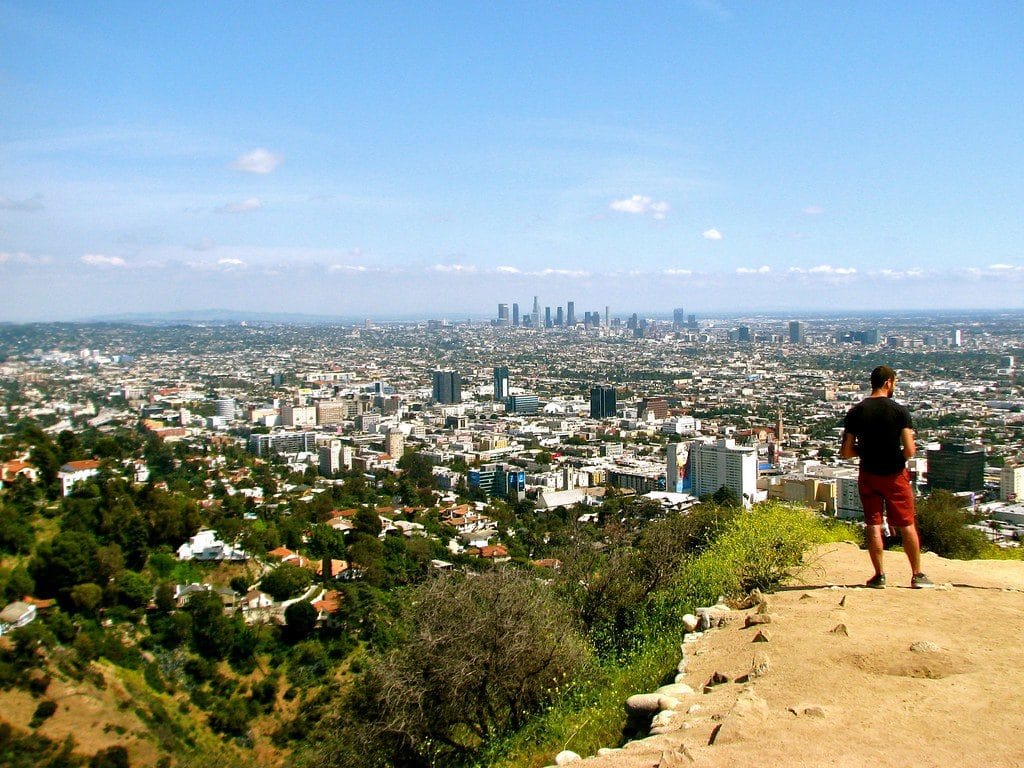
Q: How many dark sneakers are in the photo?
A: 2